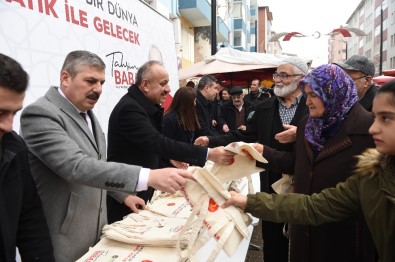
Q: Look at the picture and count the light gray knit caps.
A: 1